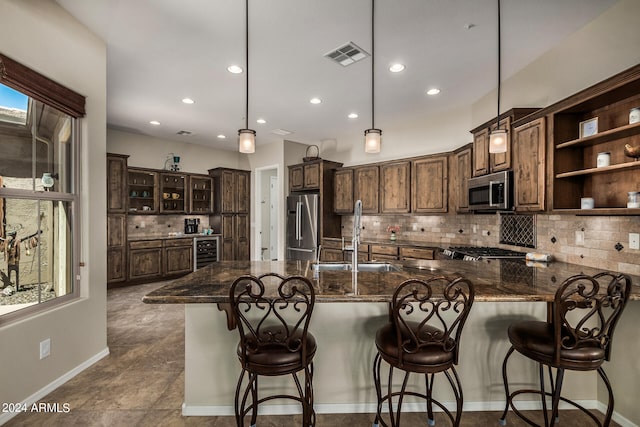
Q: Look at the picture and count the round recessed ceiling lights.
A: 9